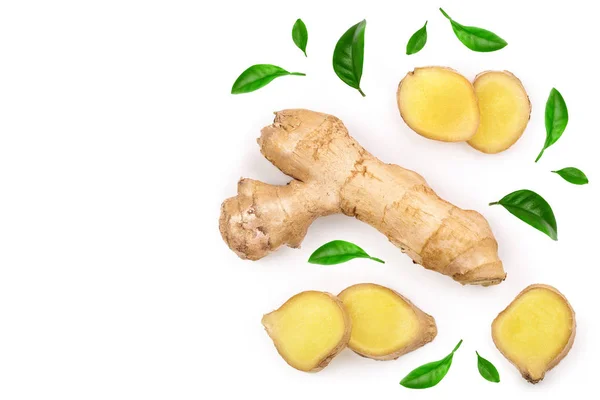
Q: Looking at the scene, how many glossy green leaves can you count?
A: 11